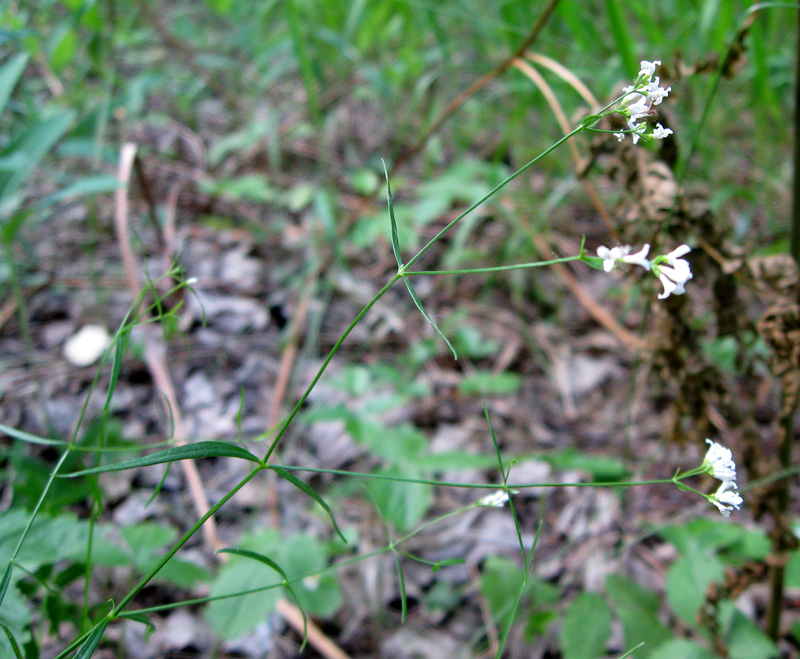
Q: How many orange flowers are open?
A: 0